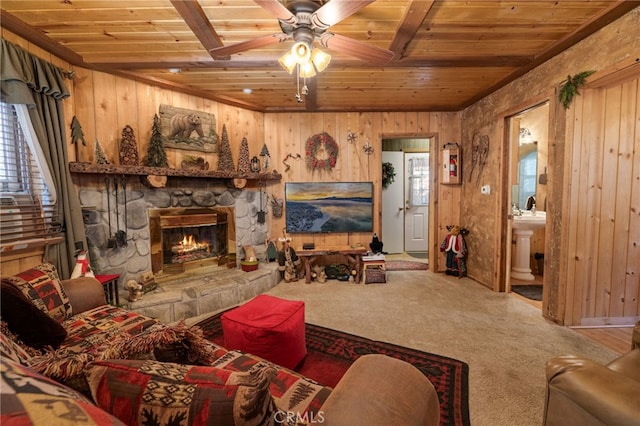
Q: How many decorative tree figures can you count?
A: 7